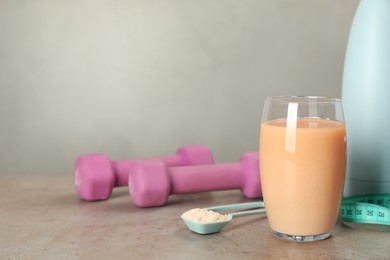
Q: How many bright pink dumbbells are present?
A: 2